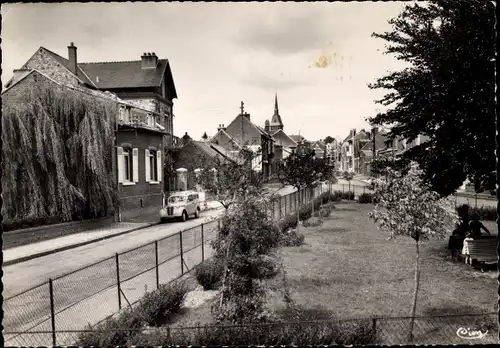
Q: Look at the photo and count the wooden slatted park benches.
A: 1